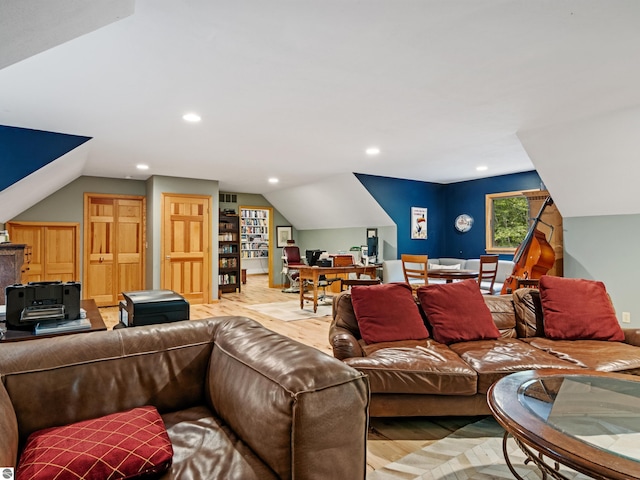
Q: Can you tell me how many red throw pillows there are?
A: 4